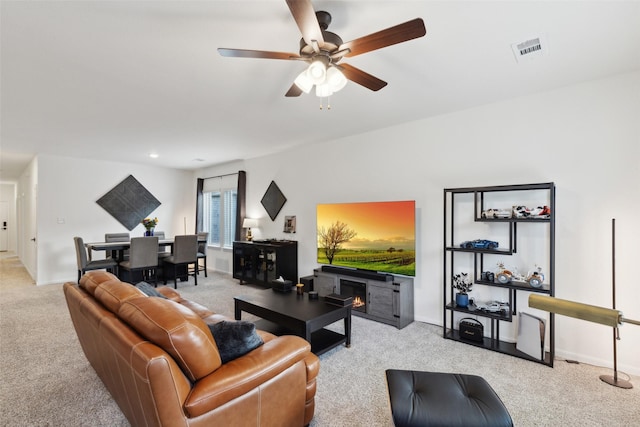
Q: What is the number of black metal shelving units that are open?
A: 1